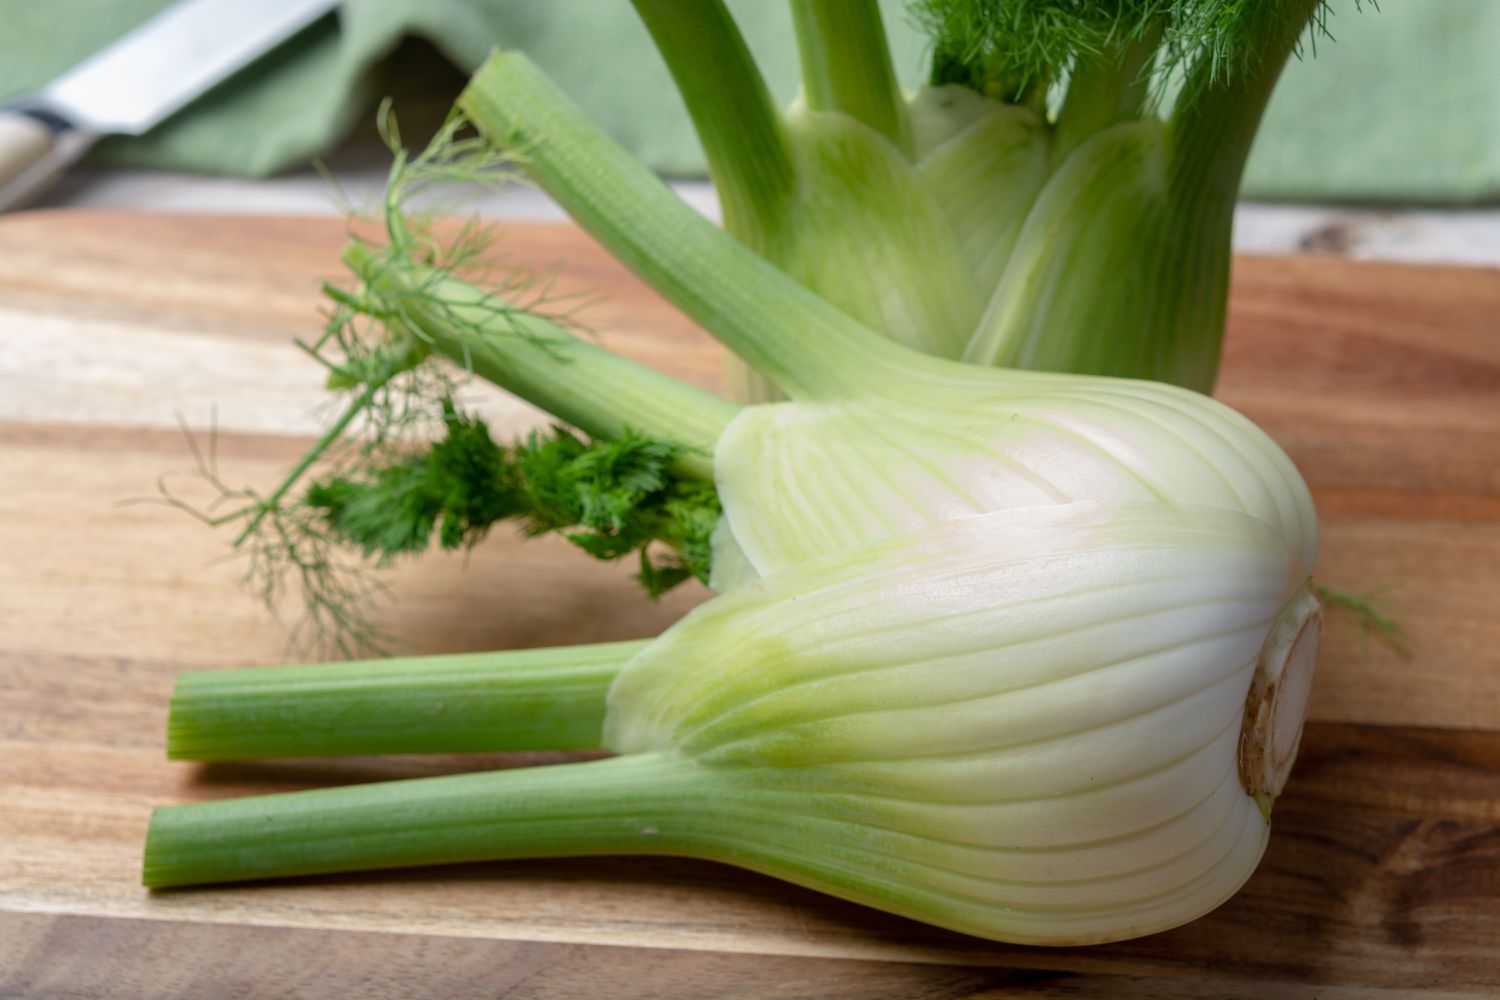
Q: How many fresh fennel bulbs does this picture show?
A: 2